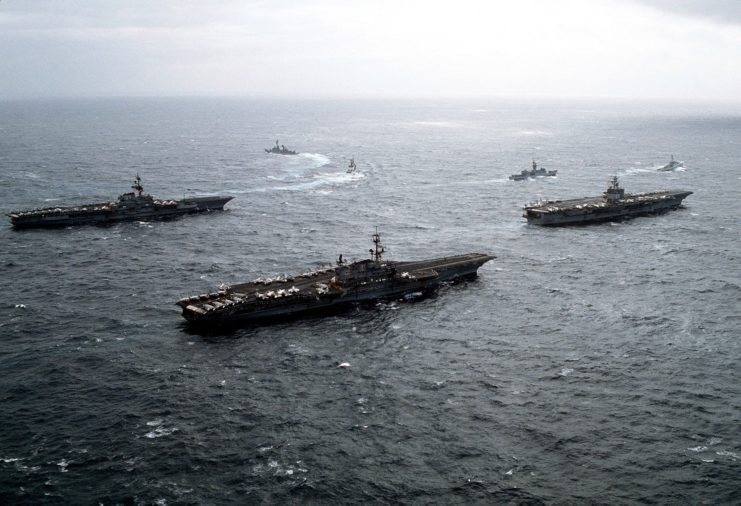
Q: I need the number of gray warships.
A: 7